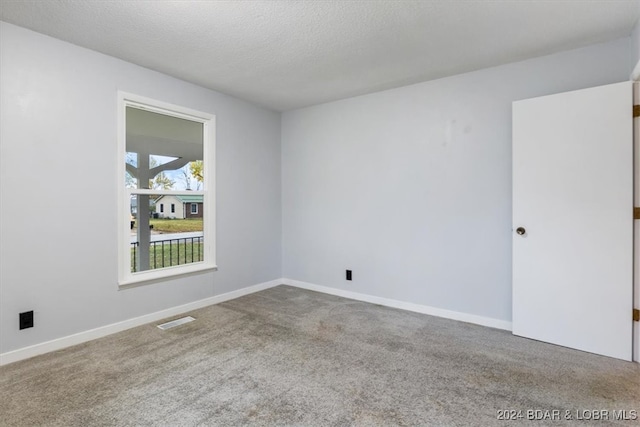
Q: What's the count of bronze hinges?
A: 3